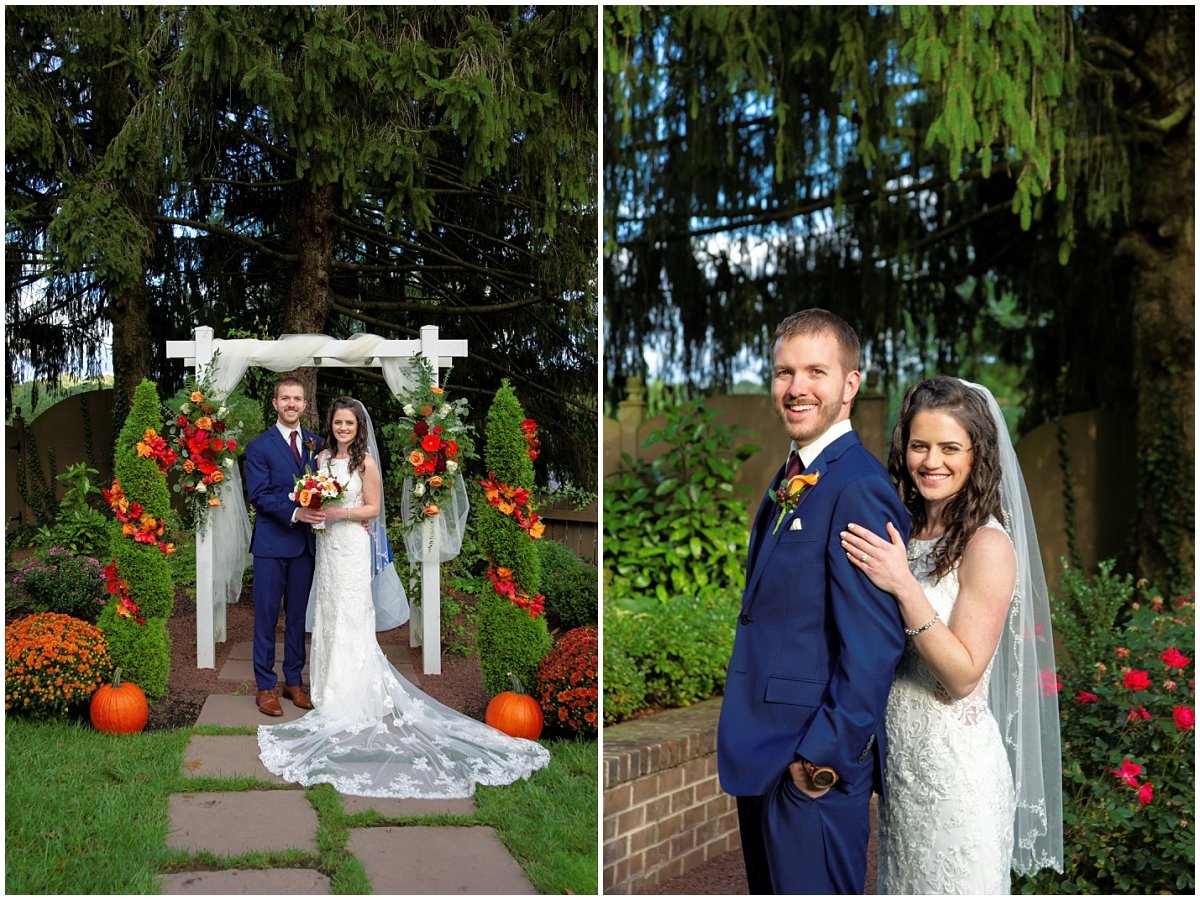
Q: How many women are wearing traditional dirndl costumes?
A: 0